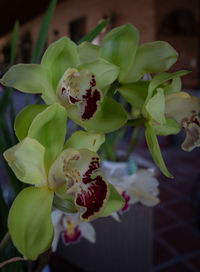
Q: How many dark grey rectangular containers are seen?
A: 1